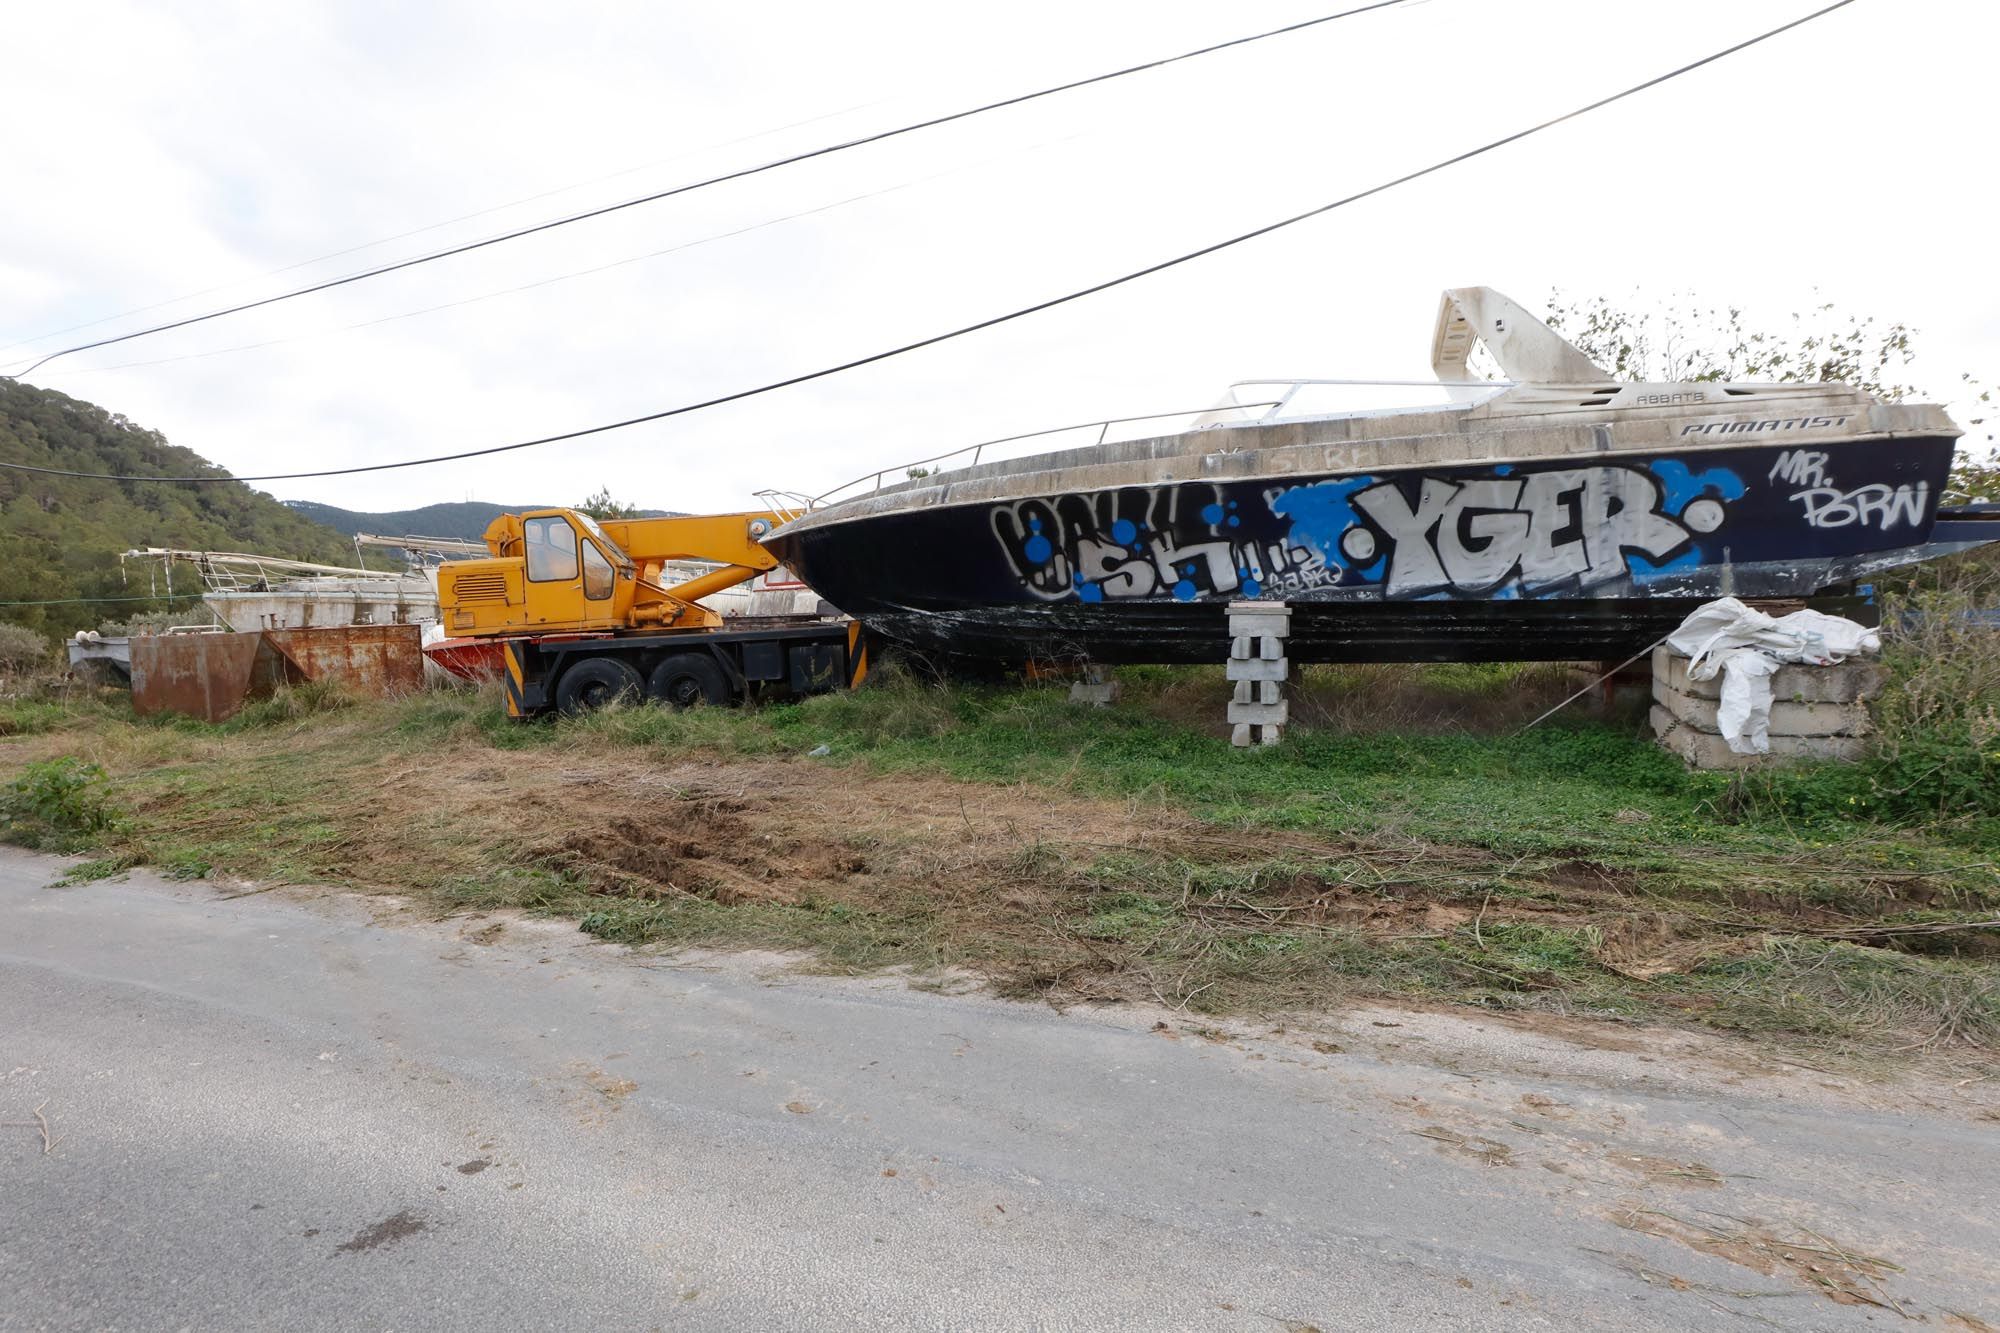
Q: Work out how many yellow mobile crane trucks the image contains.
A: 1